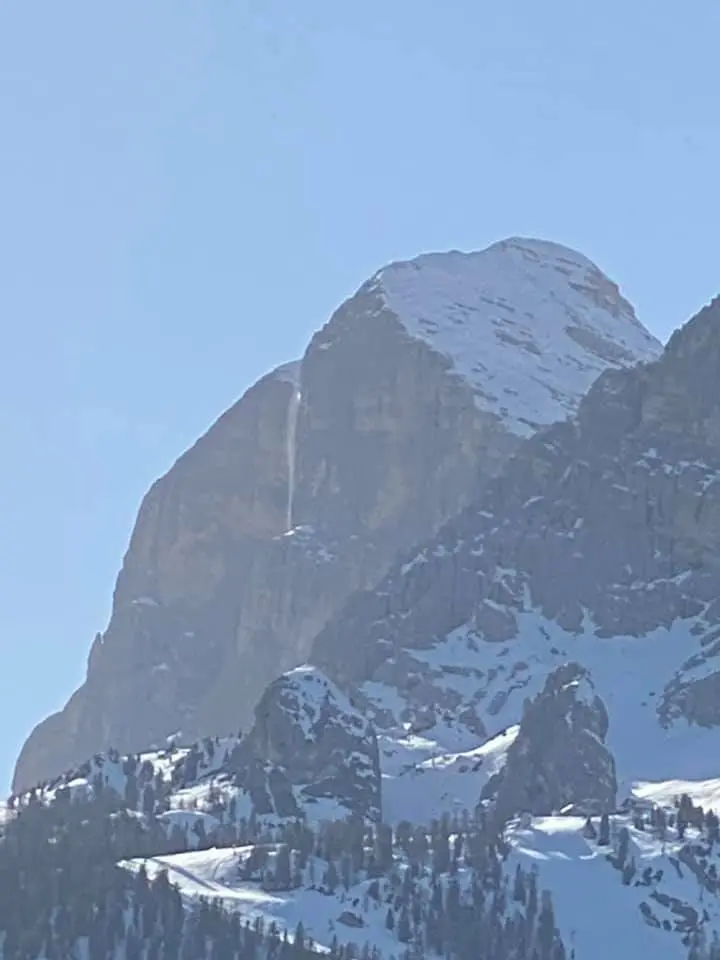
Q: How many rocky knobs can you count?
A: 2